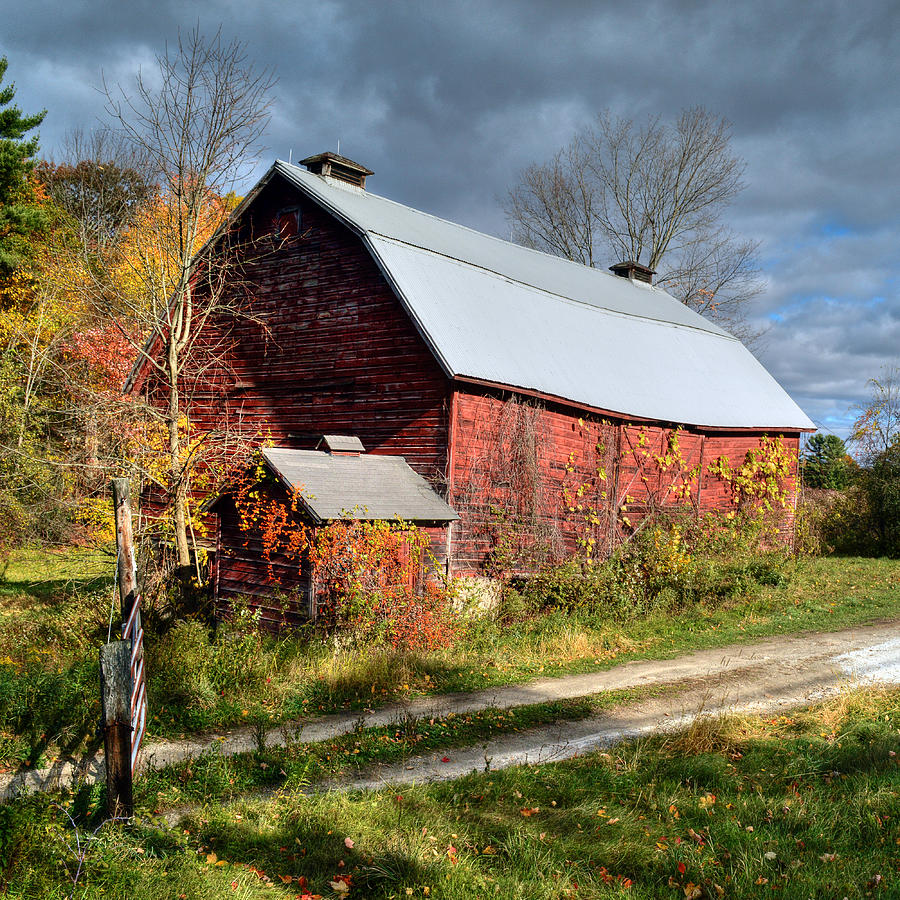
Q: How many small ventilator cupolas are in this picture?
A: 3